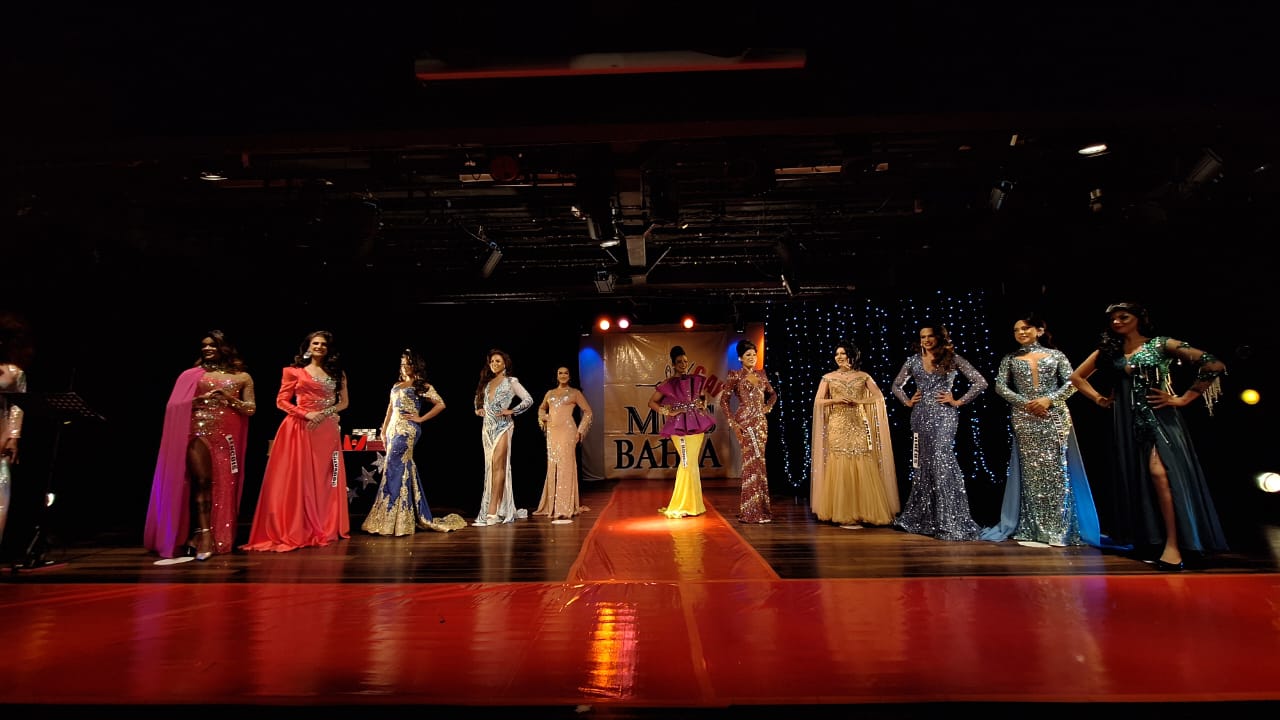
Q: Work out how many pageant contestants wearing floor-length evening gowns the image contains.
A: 11